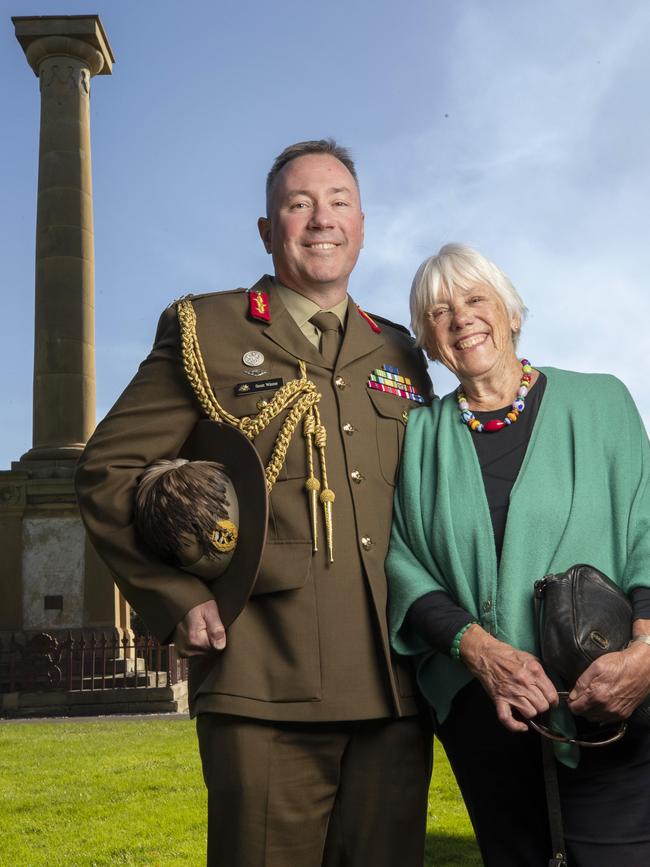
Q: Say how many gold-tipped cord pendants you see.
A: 2